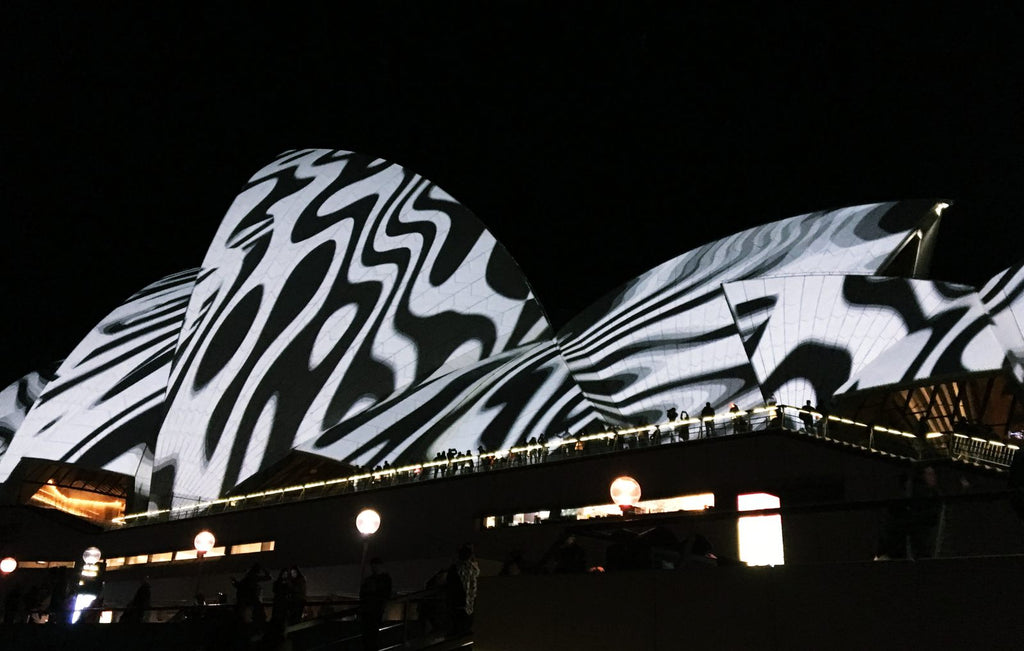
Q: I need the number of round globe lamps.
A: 5